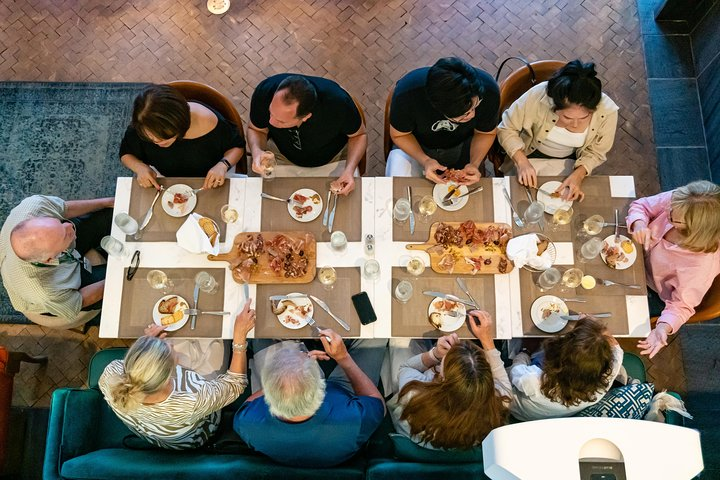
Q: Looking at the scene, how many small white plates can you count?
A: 9